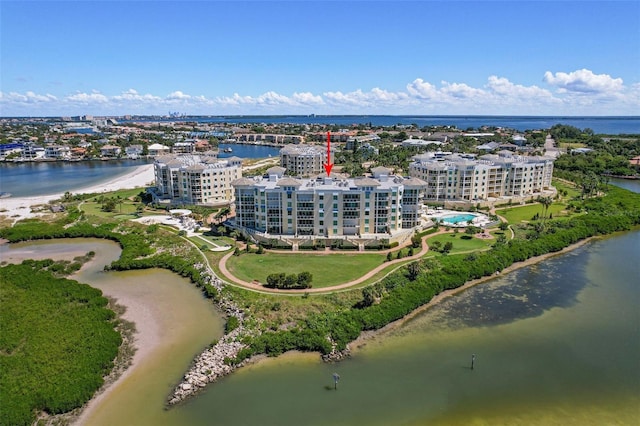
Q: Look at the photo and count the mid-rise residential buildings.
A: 4